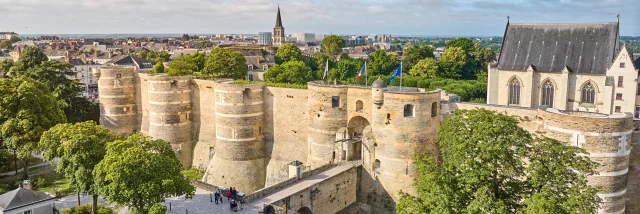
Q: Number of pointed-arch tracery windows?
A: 3